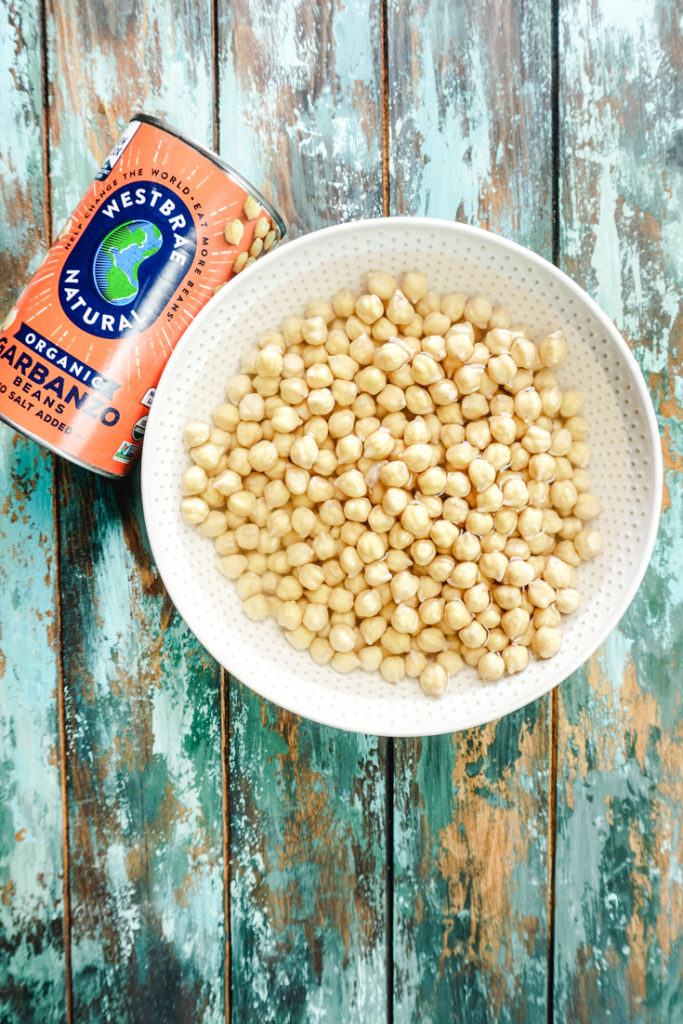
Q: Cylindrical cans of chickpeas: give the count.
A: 1